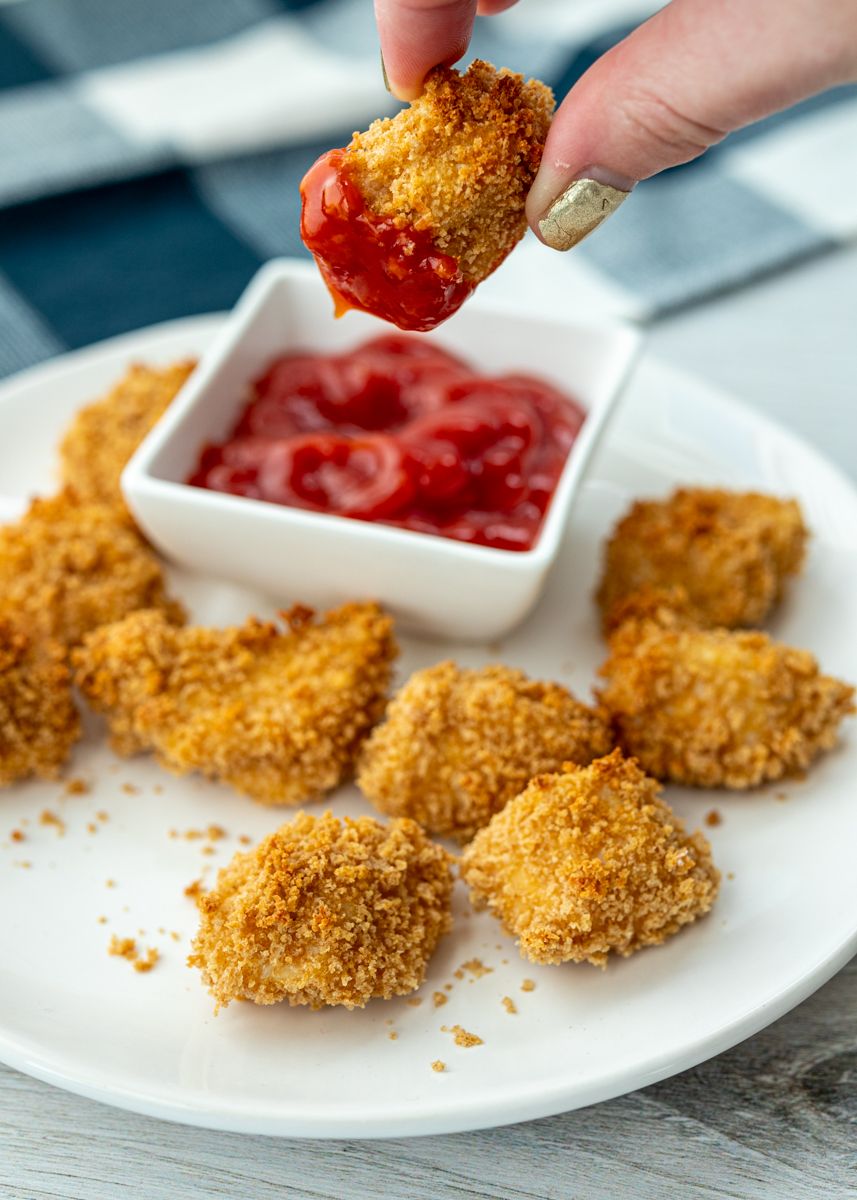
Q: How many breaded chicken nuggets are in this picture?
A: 10